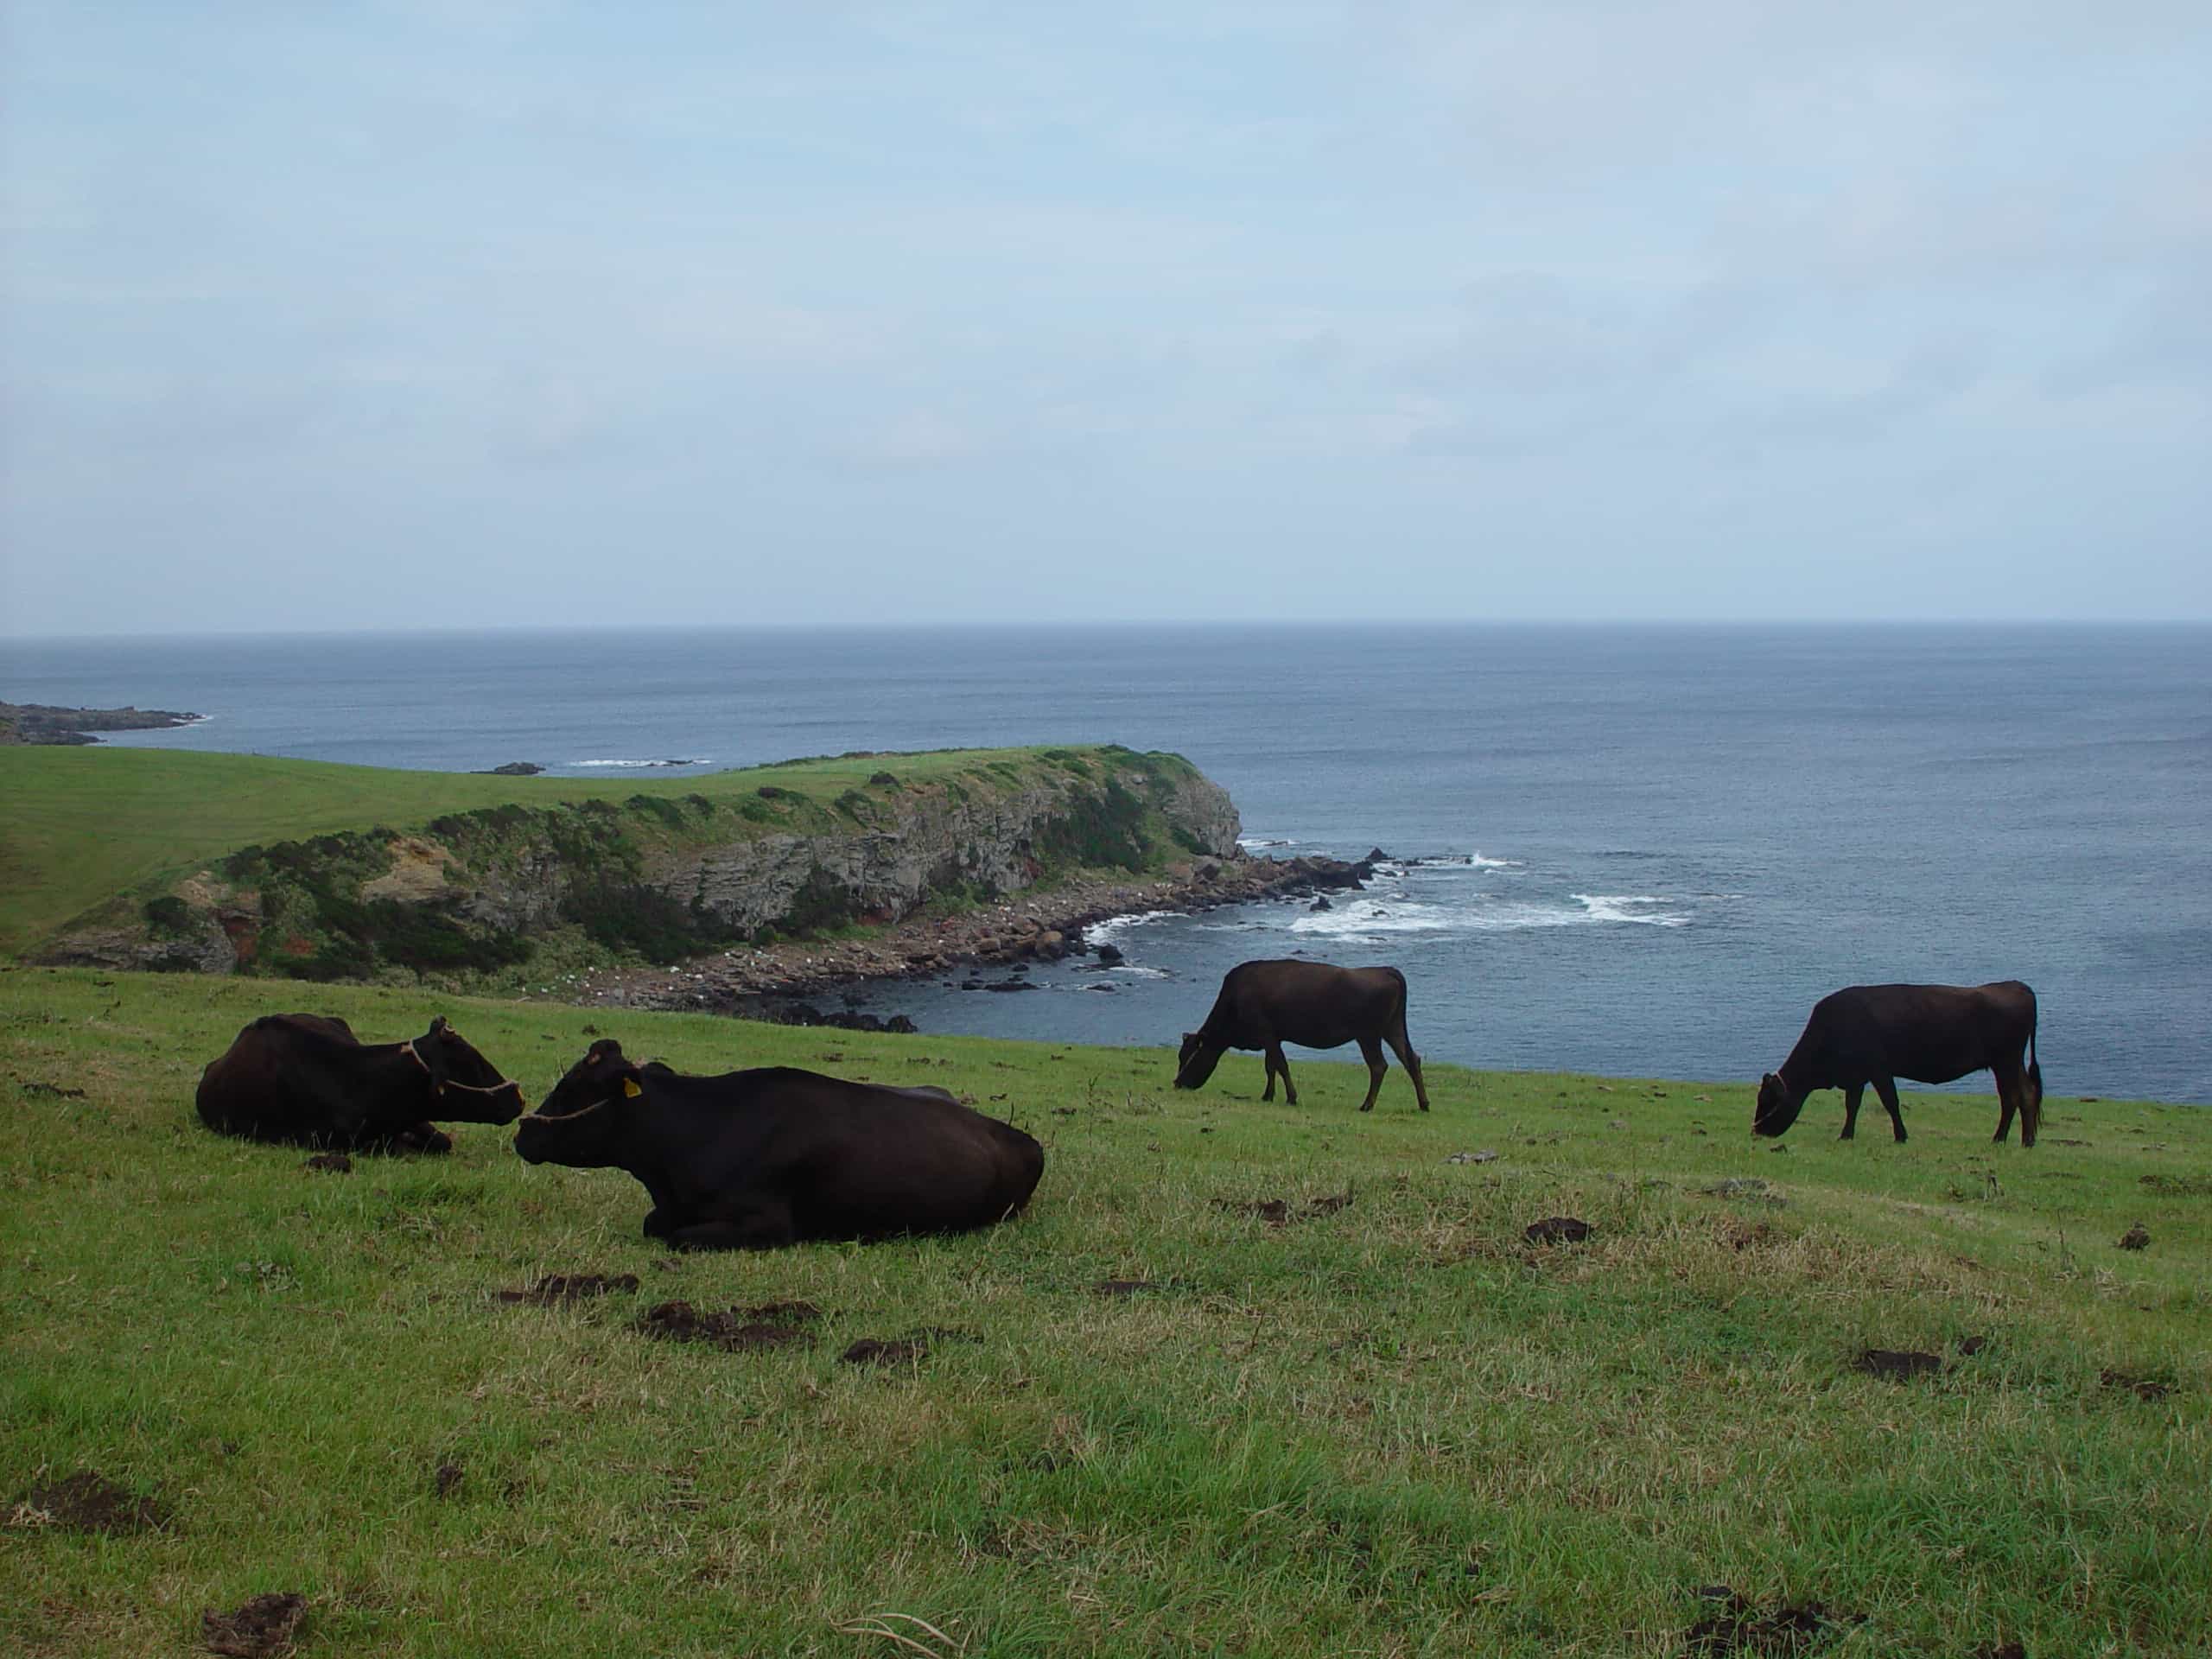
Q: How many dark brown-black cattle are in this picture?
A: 4